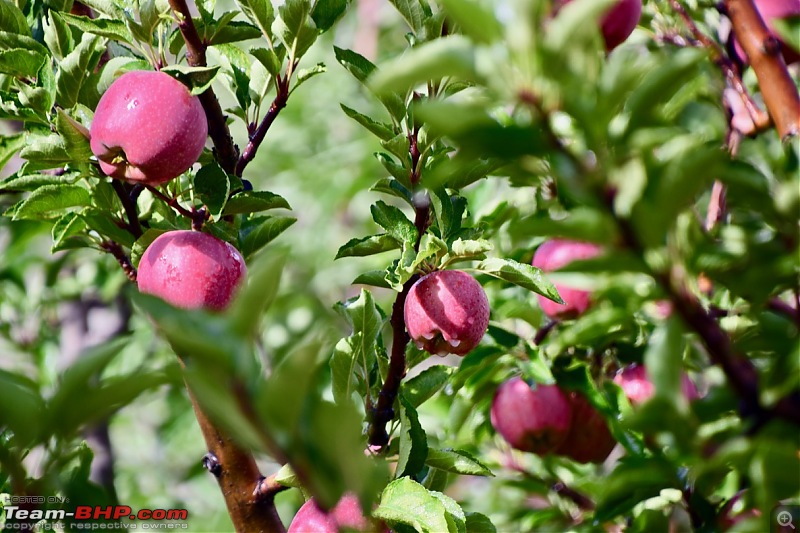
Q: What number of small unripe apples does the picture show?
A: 0